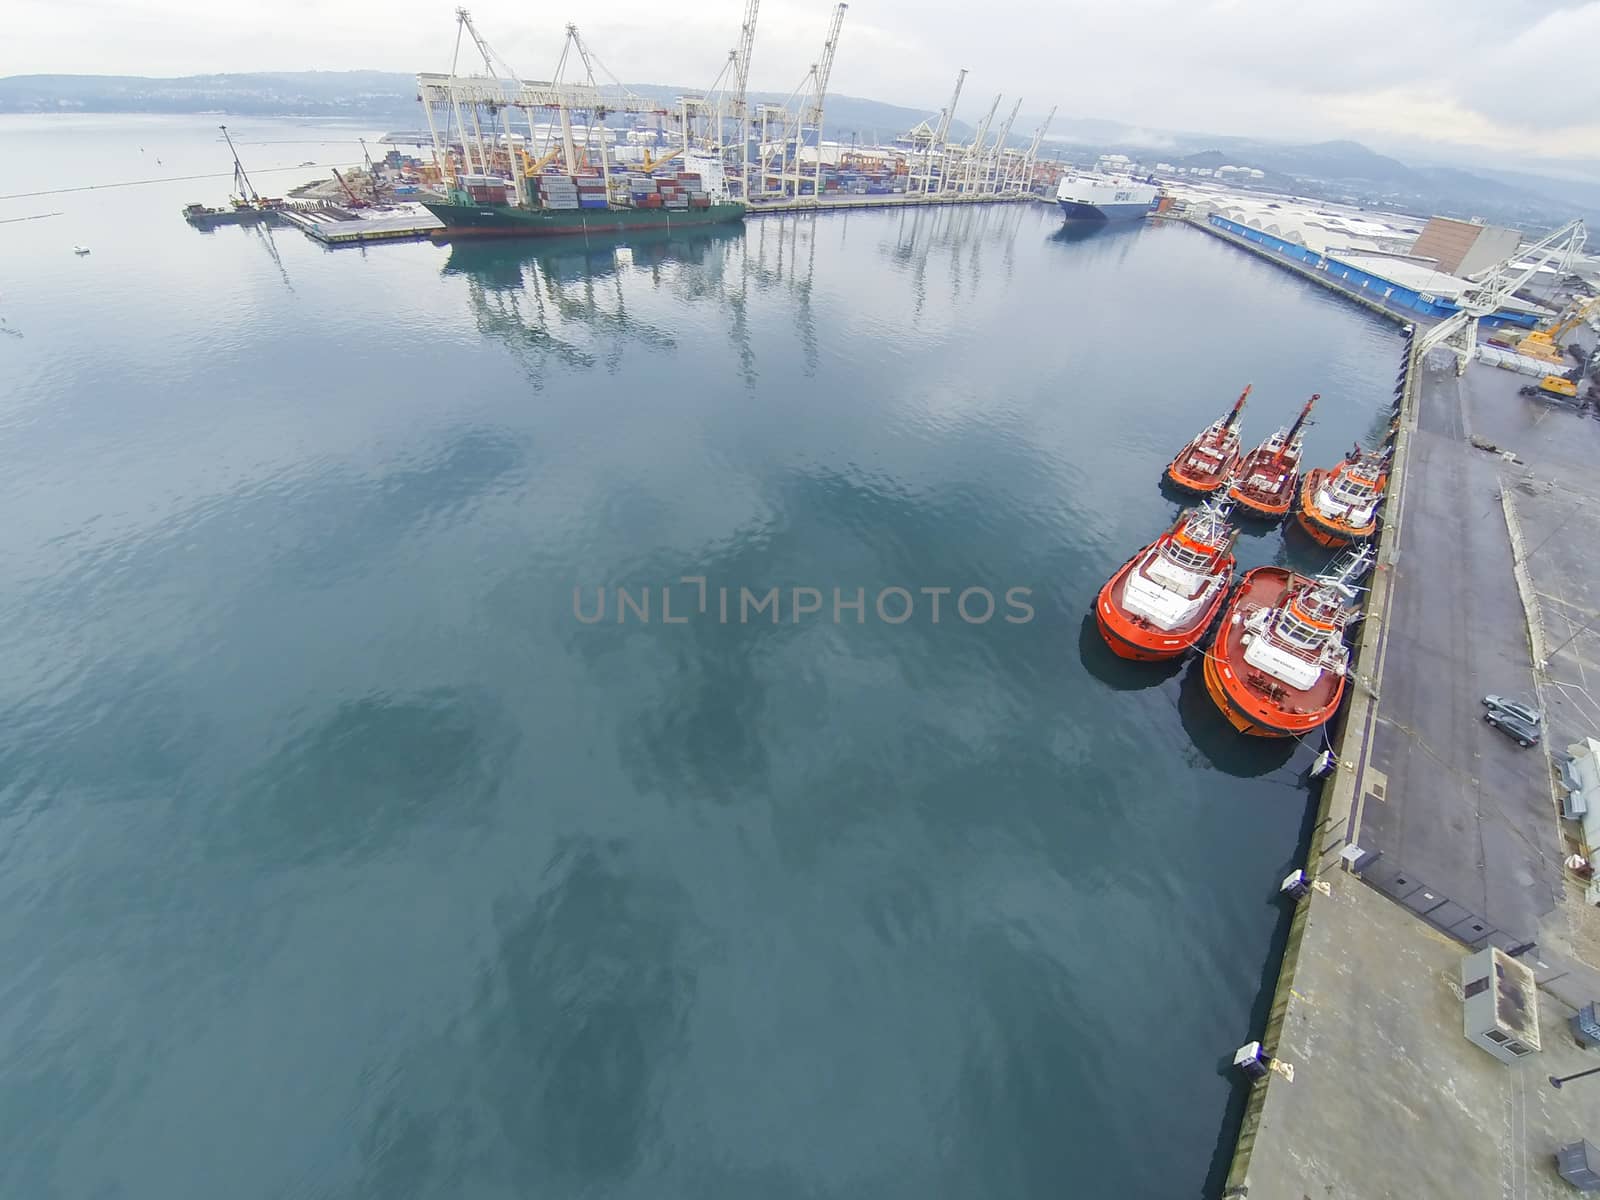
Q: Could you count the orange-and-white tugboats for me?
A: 5